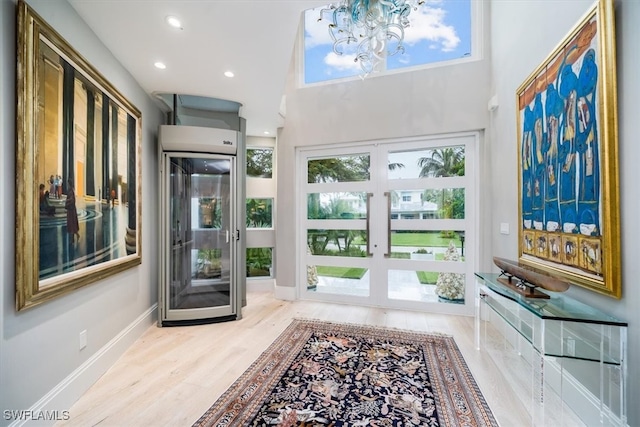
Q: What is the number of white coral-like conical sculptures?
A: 2